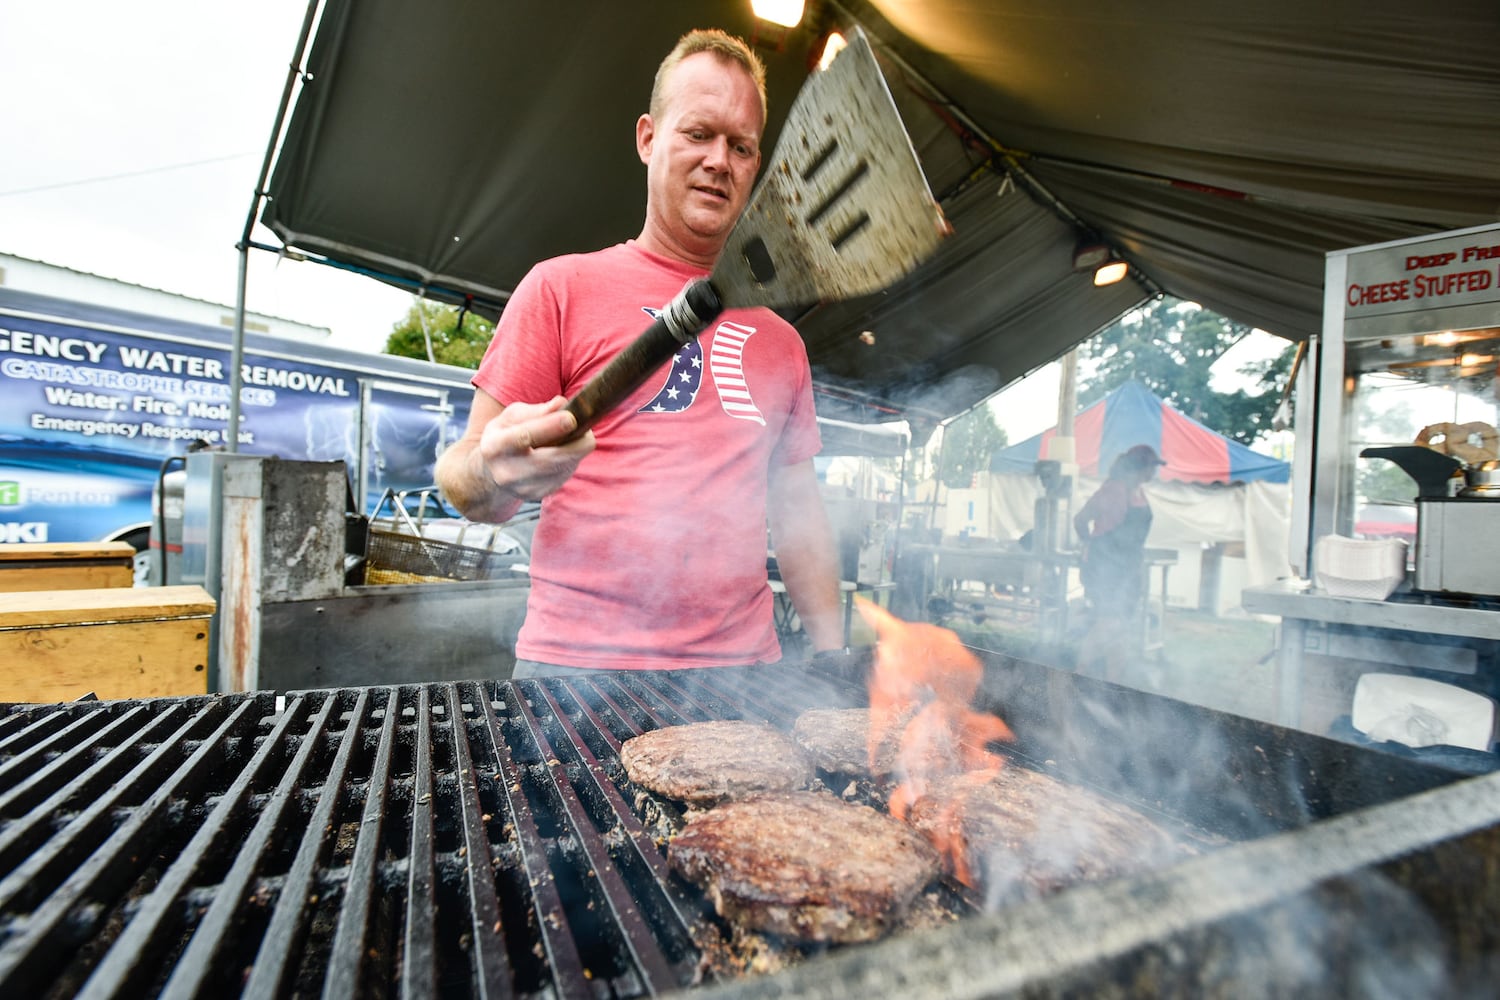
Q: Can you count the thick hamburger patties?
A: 4